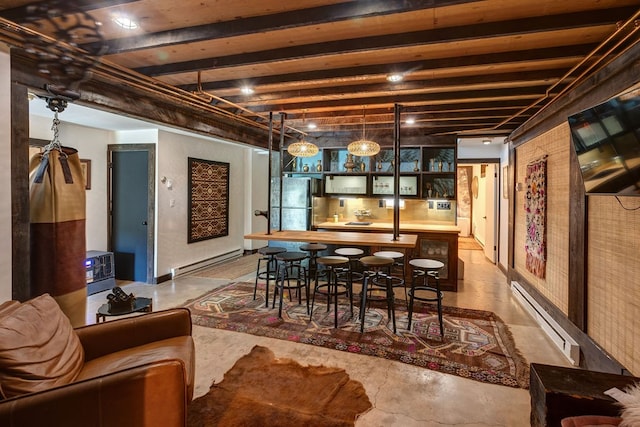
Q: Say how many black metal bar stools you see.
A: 8